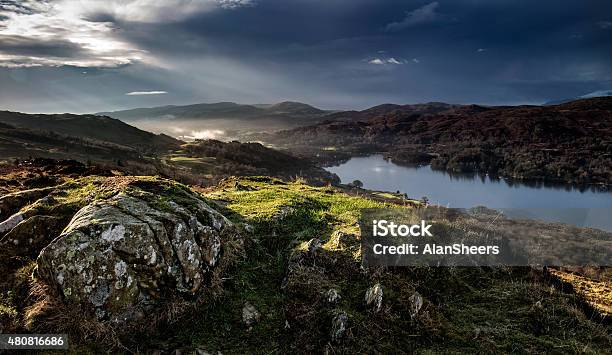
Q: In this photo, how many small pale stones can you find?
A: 5